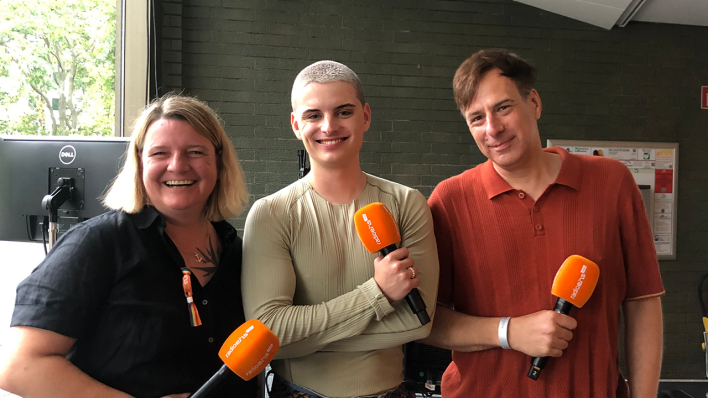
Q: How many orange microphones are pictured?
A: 3